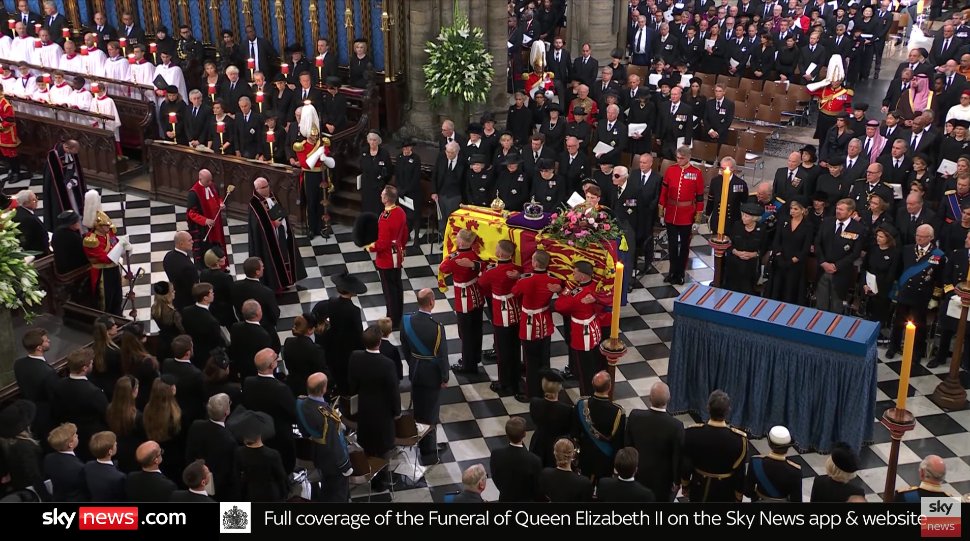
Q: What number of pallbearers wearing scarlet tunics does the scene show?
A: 4